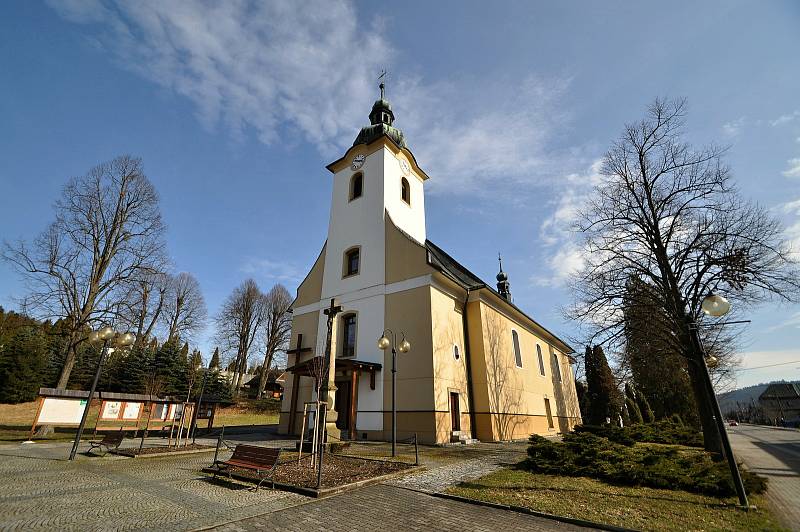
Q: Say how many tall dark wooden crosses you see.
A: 1